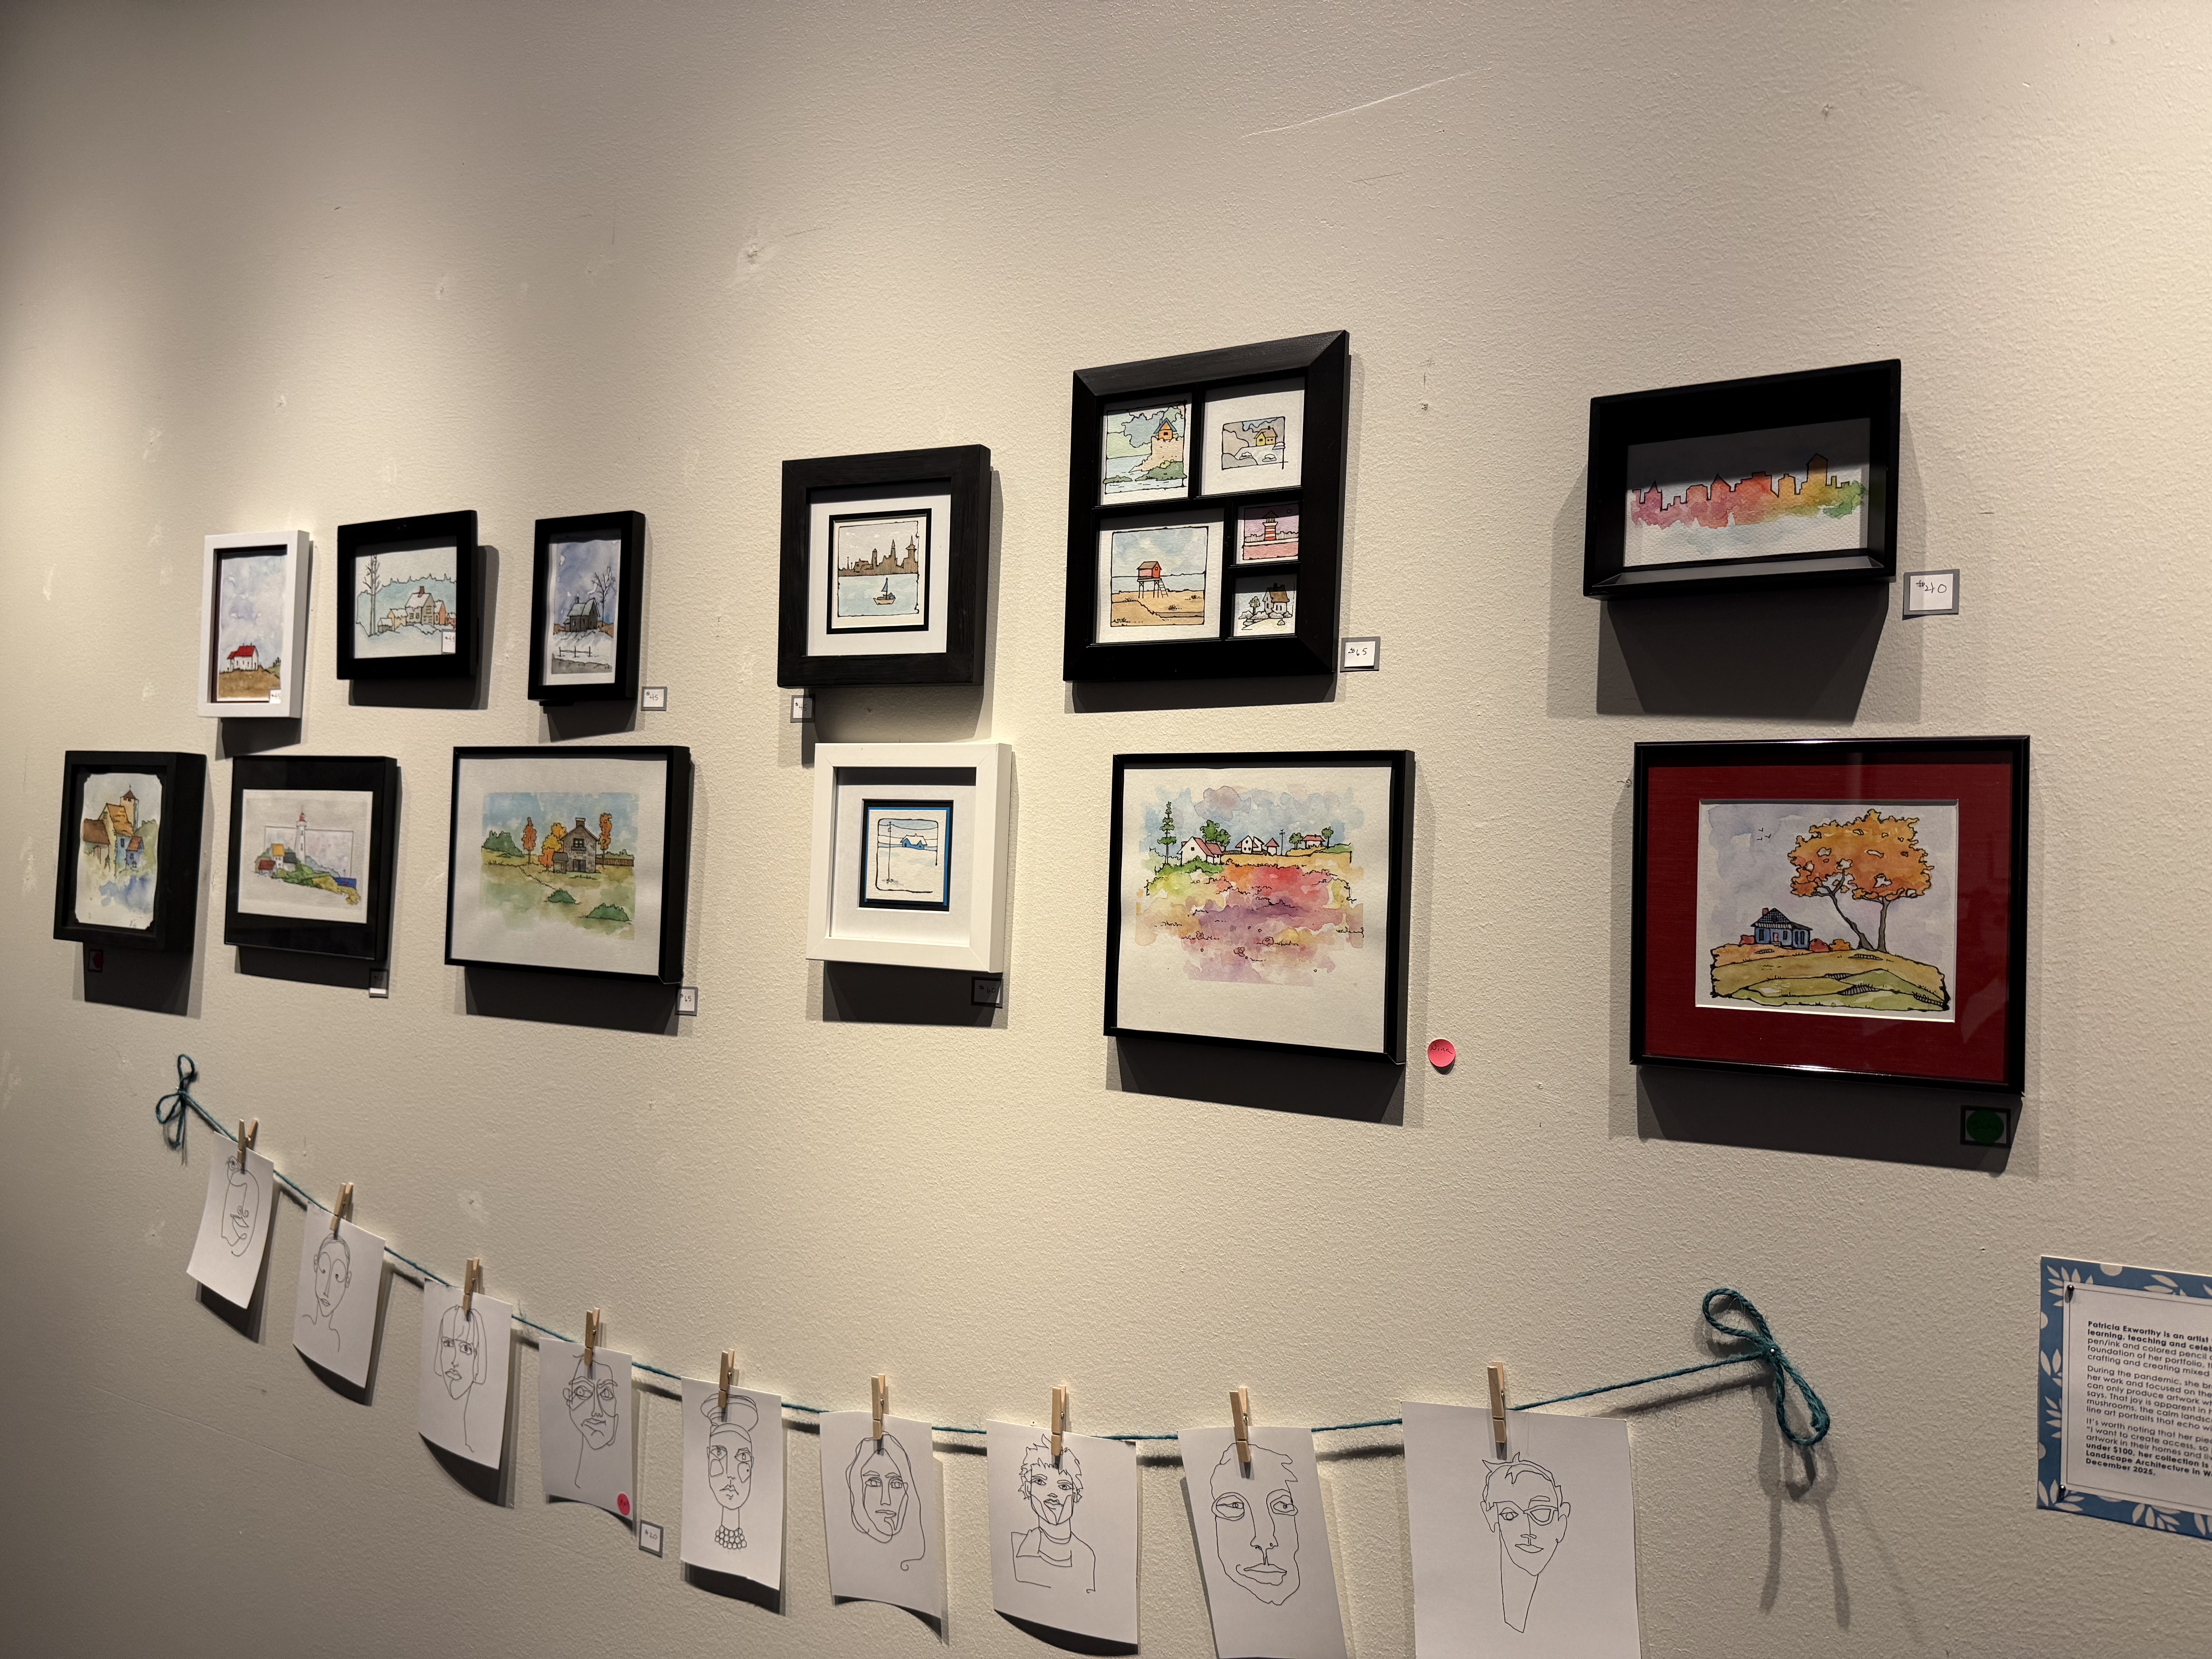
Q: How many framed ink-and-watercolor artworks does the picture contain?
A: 12